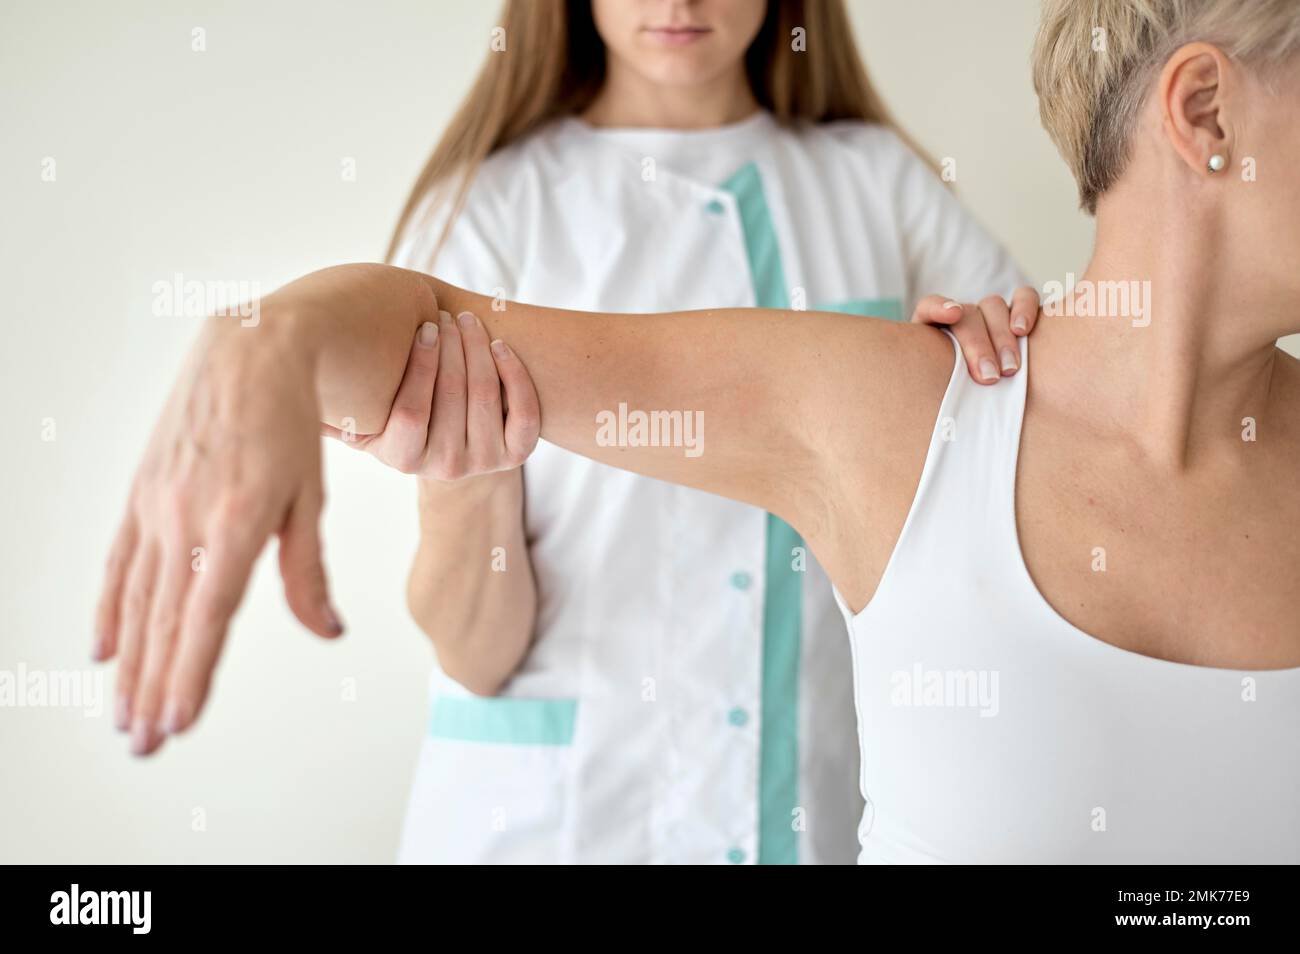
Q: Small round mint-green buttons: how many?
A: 4